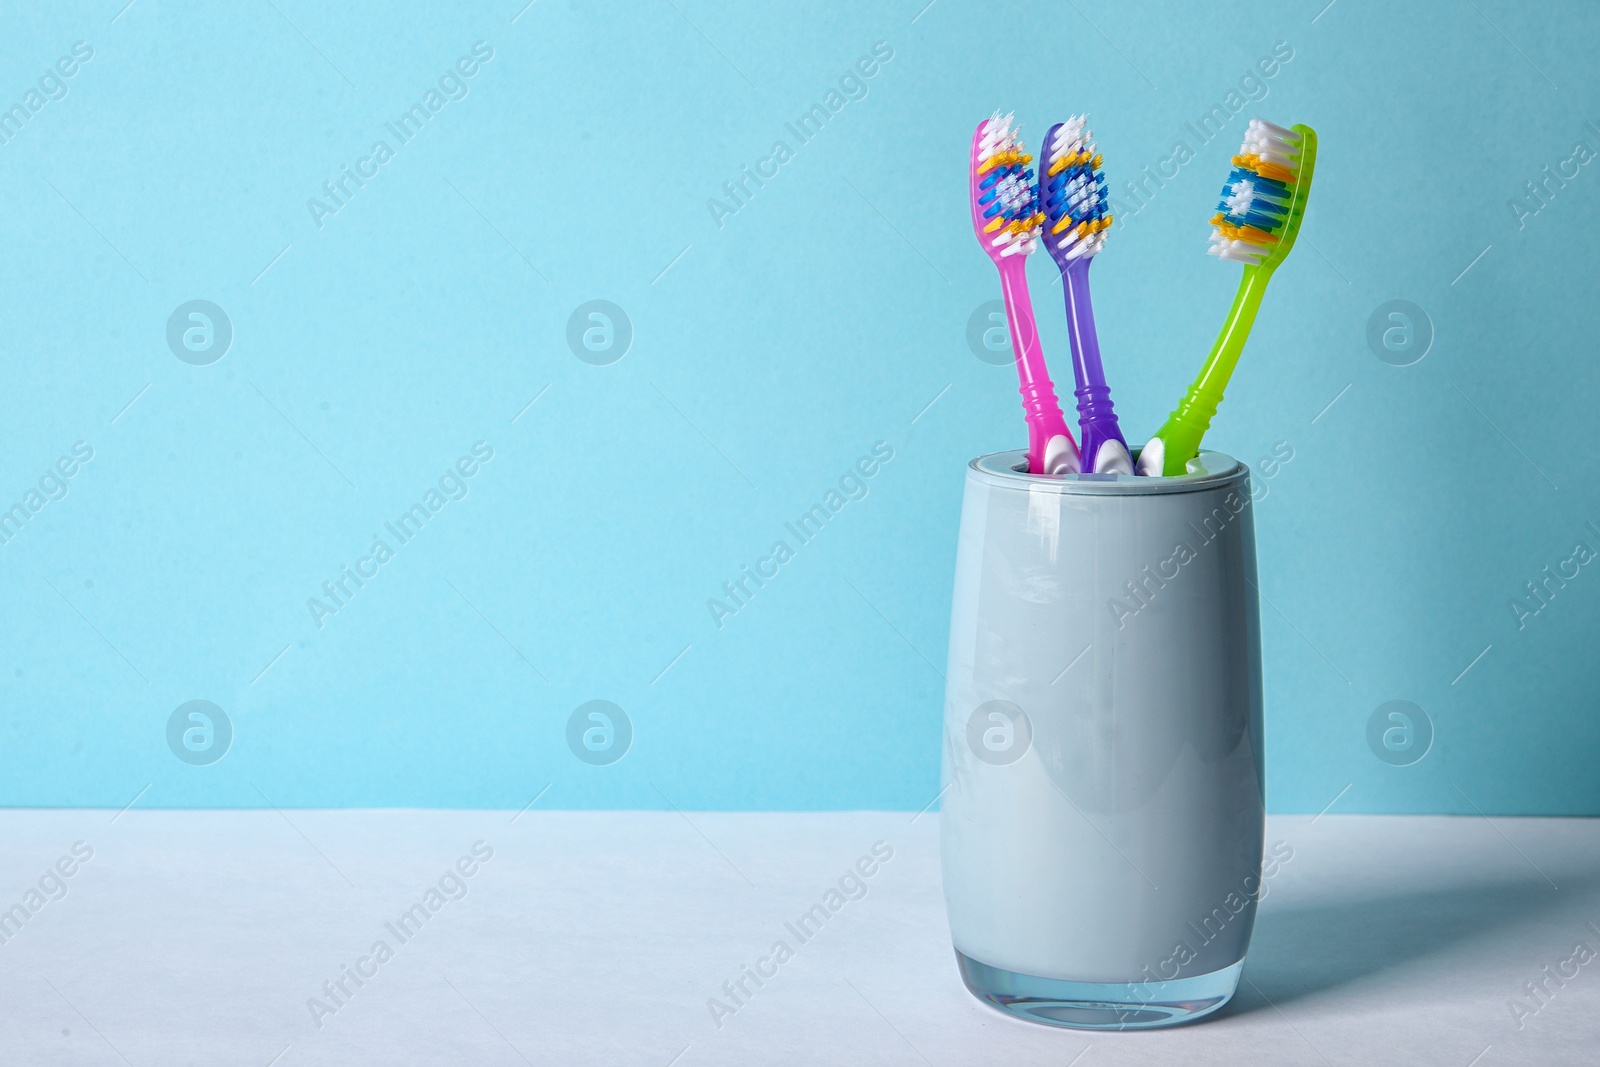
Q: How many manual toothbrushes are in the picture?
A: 3